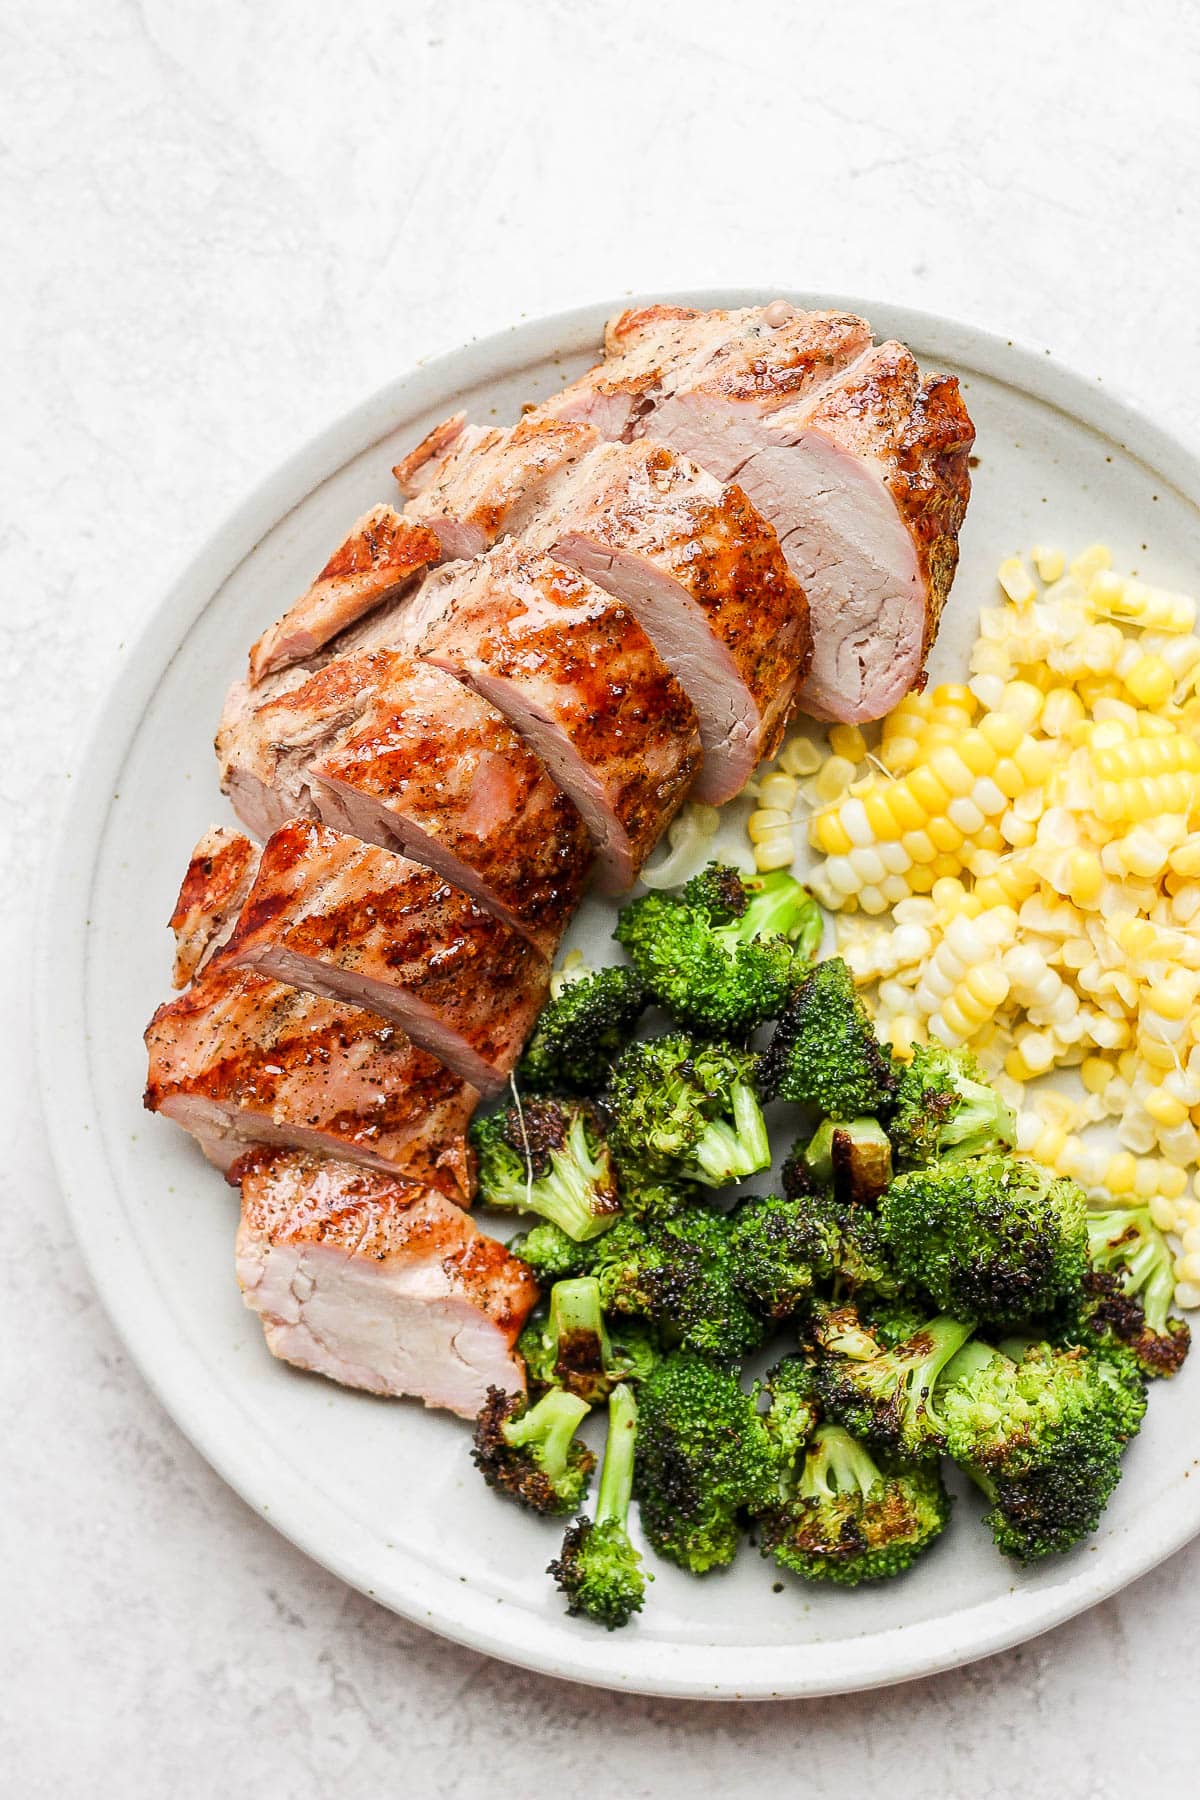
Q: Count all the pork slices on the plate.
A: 7